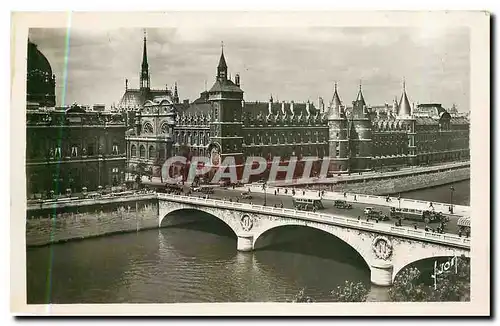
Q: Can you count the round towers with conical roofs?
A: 3